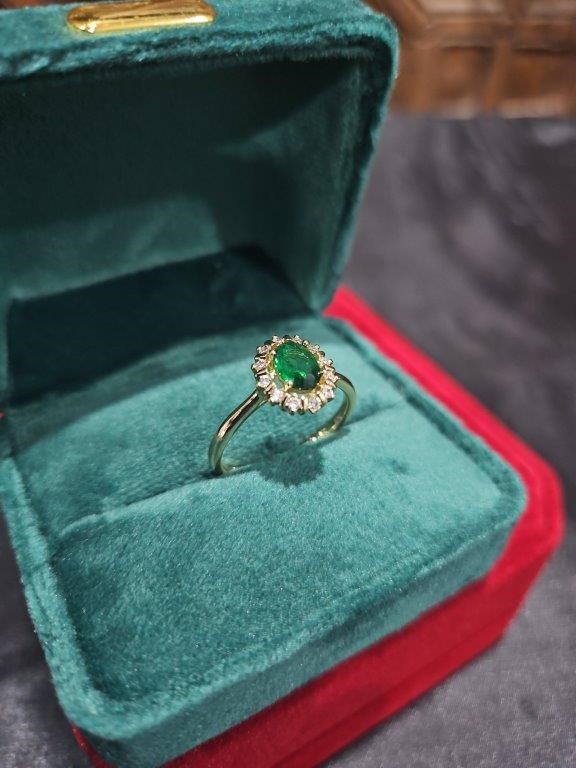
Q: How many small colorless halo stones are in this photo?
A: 12